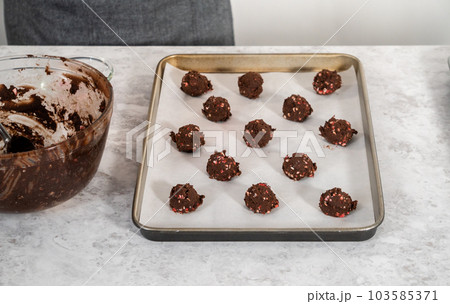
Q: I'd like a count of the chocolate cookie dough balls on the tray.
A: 13